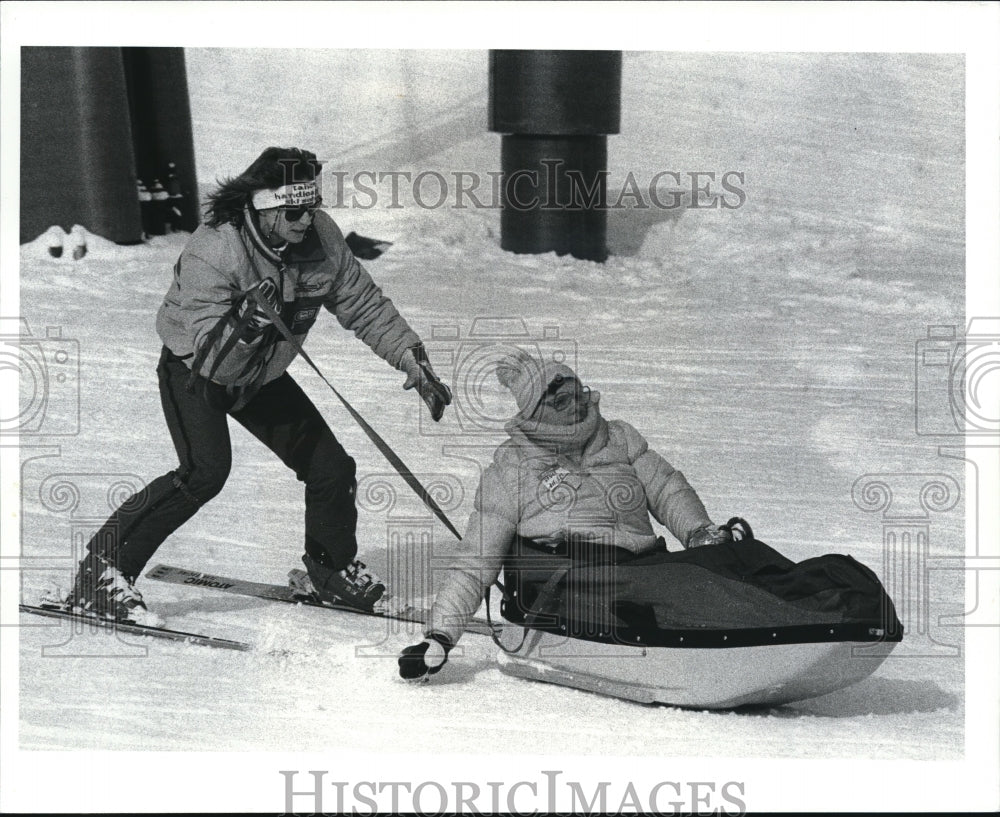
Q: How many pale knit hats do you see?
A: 1